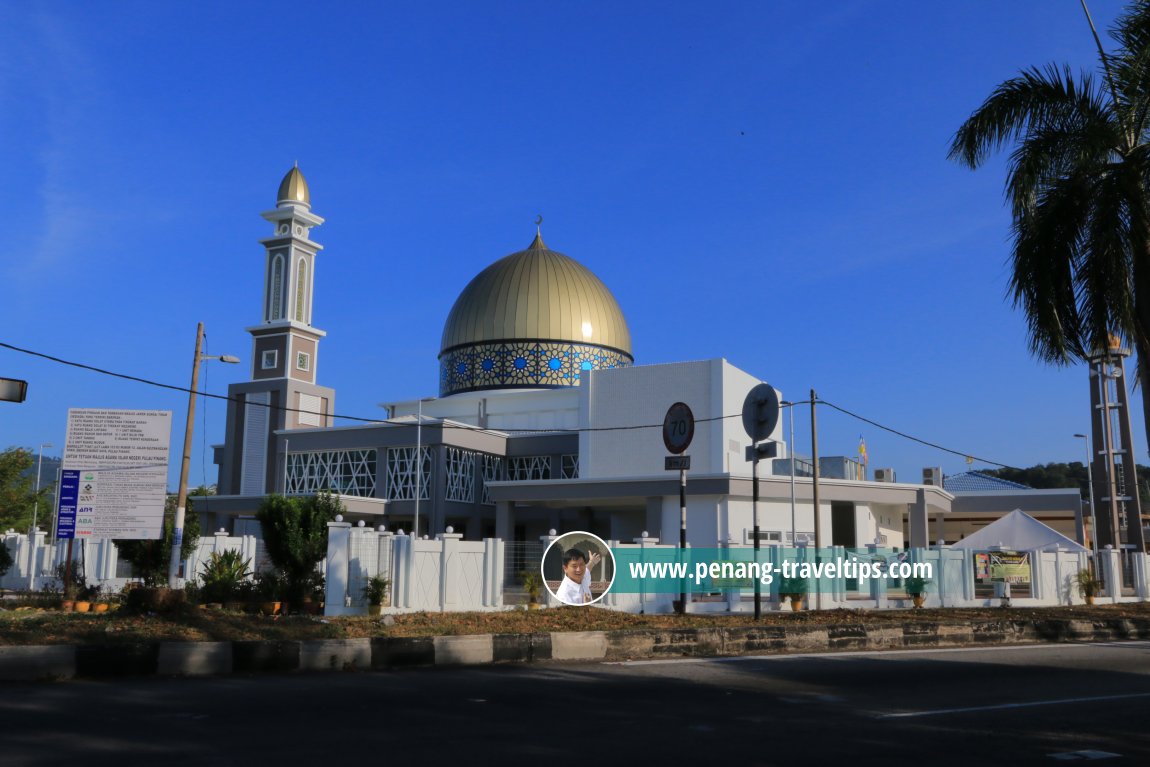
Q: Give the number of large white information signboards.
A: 1